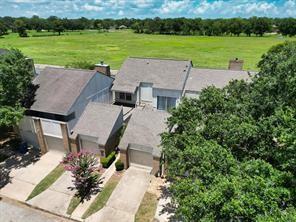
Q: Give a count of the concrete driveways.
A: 3